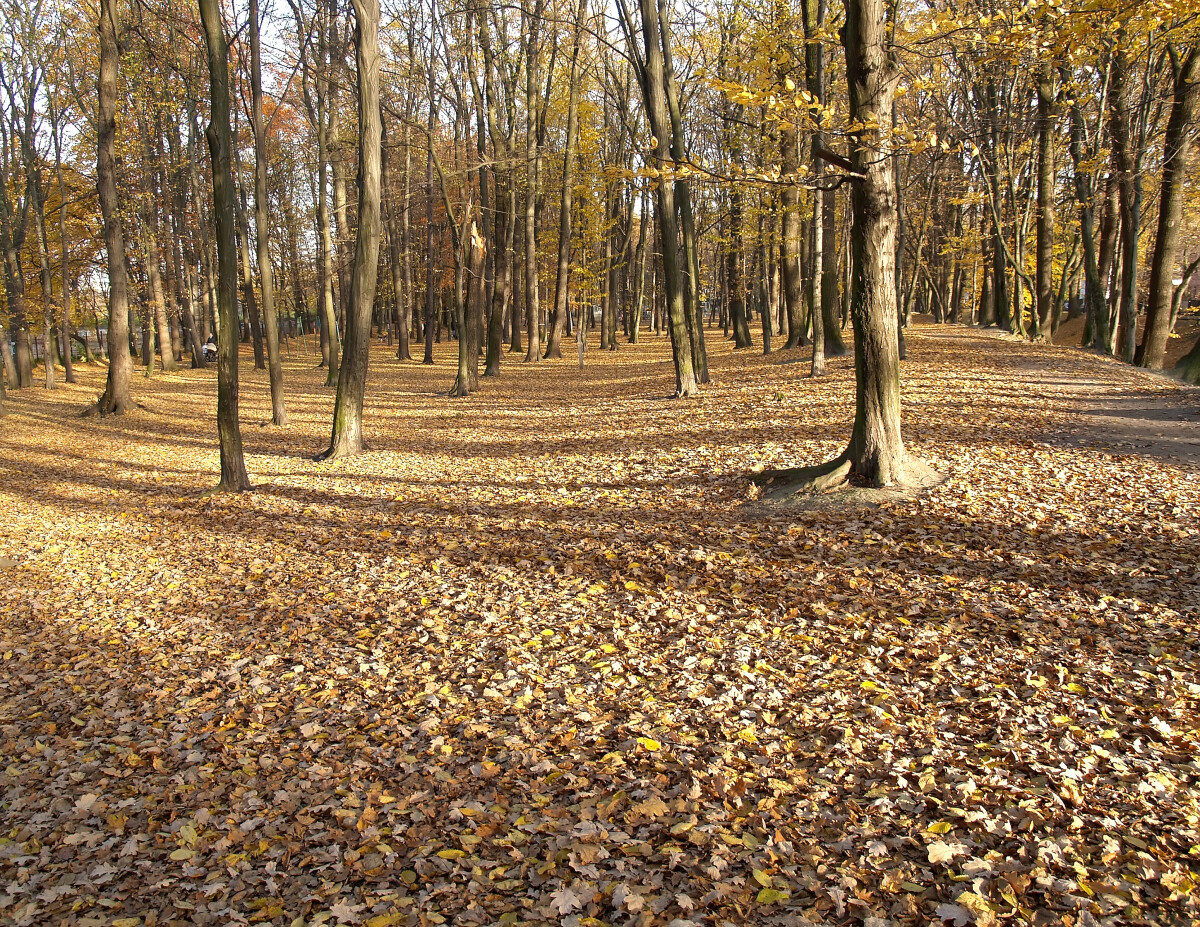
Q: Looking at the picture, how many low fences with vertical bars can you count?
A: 1